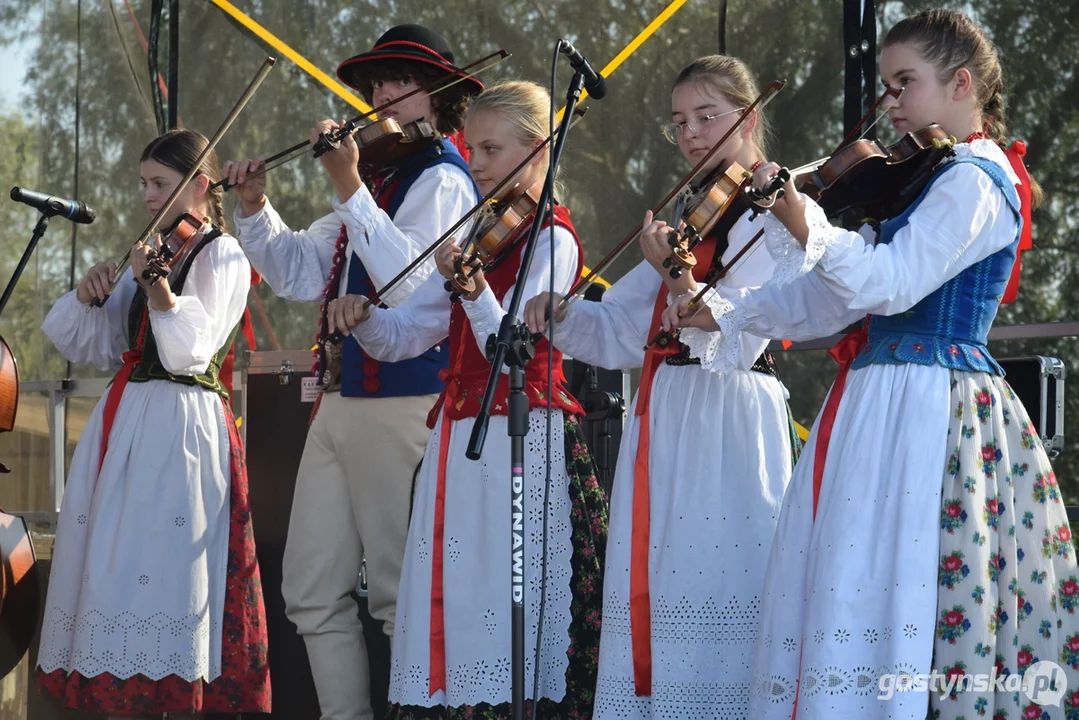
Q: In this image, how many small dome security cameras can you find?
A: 0